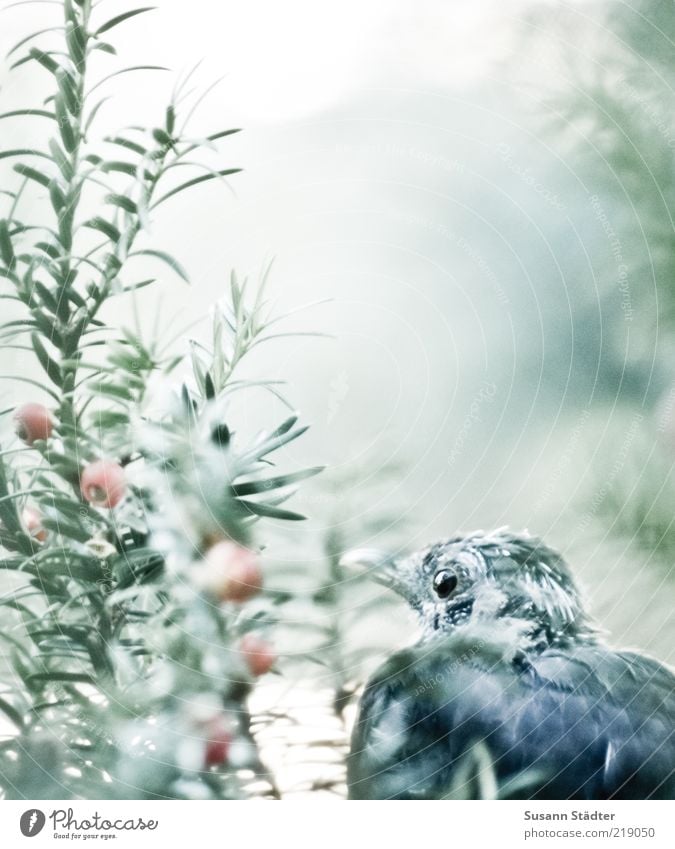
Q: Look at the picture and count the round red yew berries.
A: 6